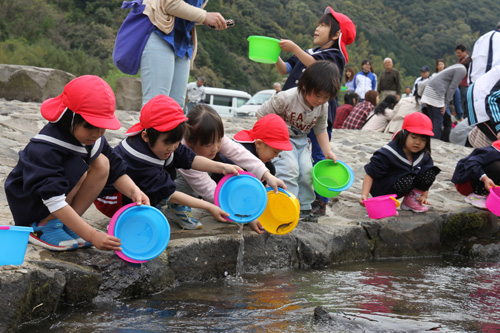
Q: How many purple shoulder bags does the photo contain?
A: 1